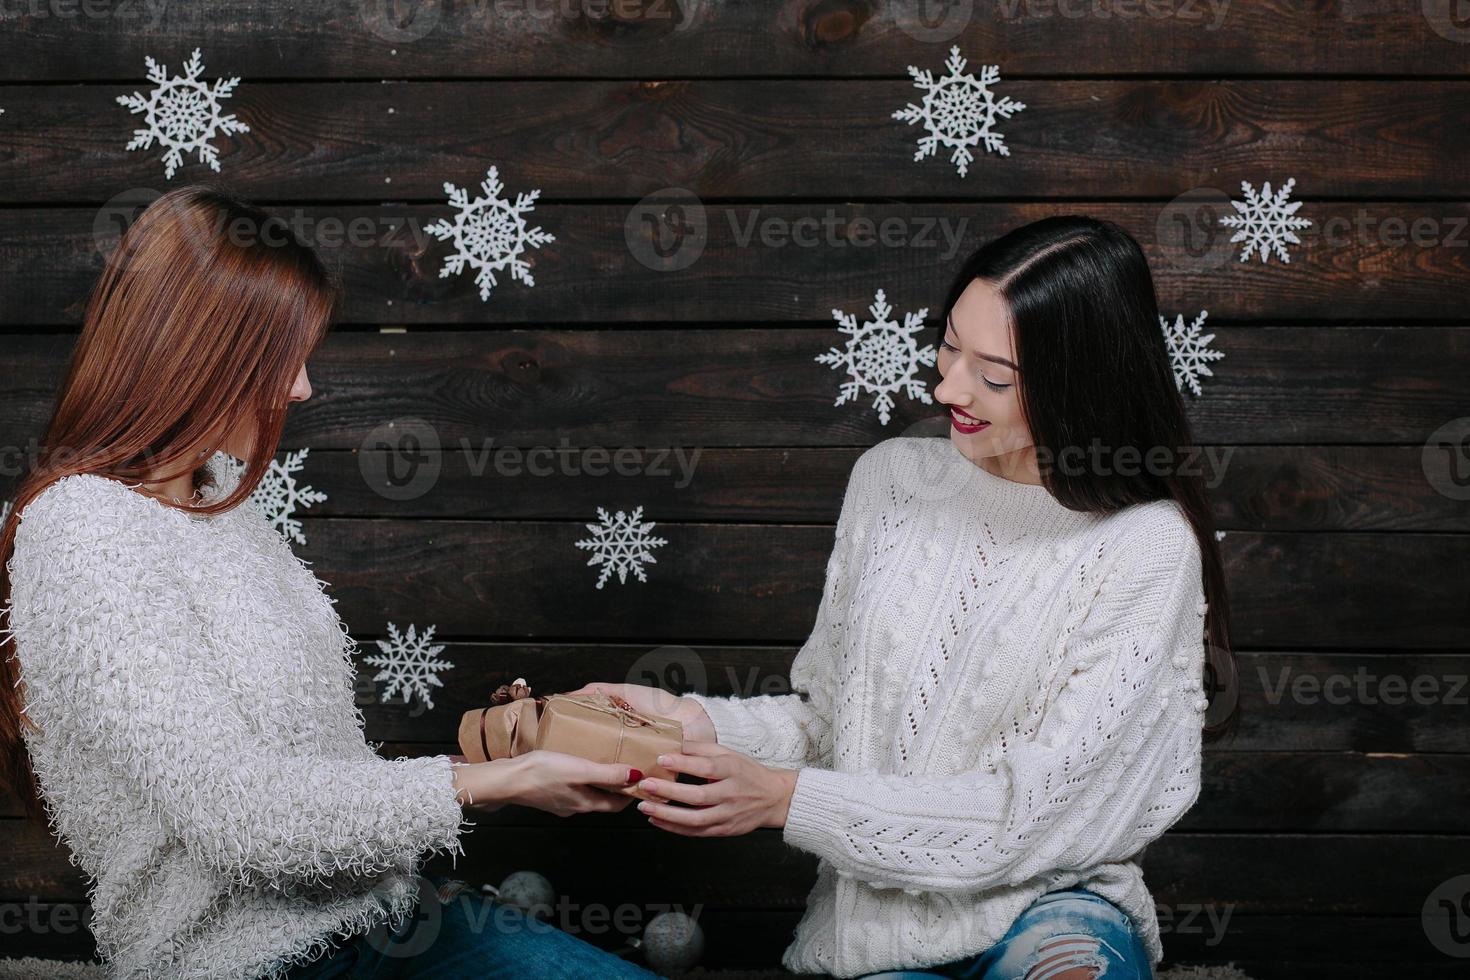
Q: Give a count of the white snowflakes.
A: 9